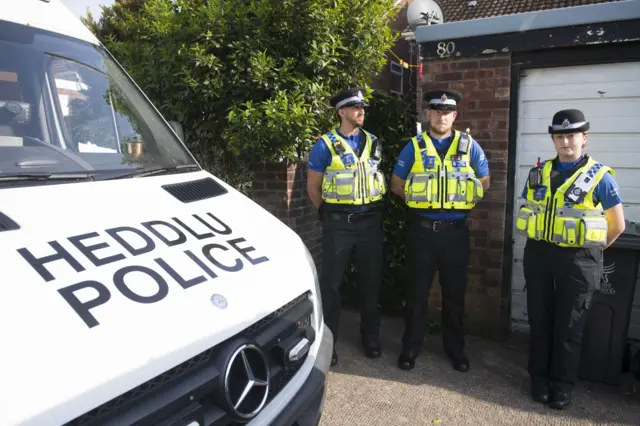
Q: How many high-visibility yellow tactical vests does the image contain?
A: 3